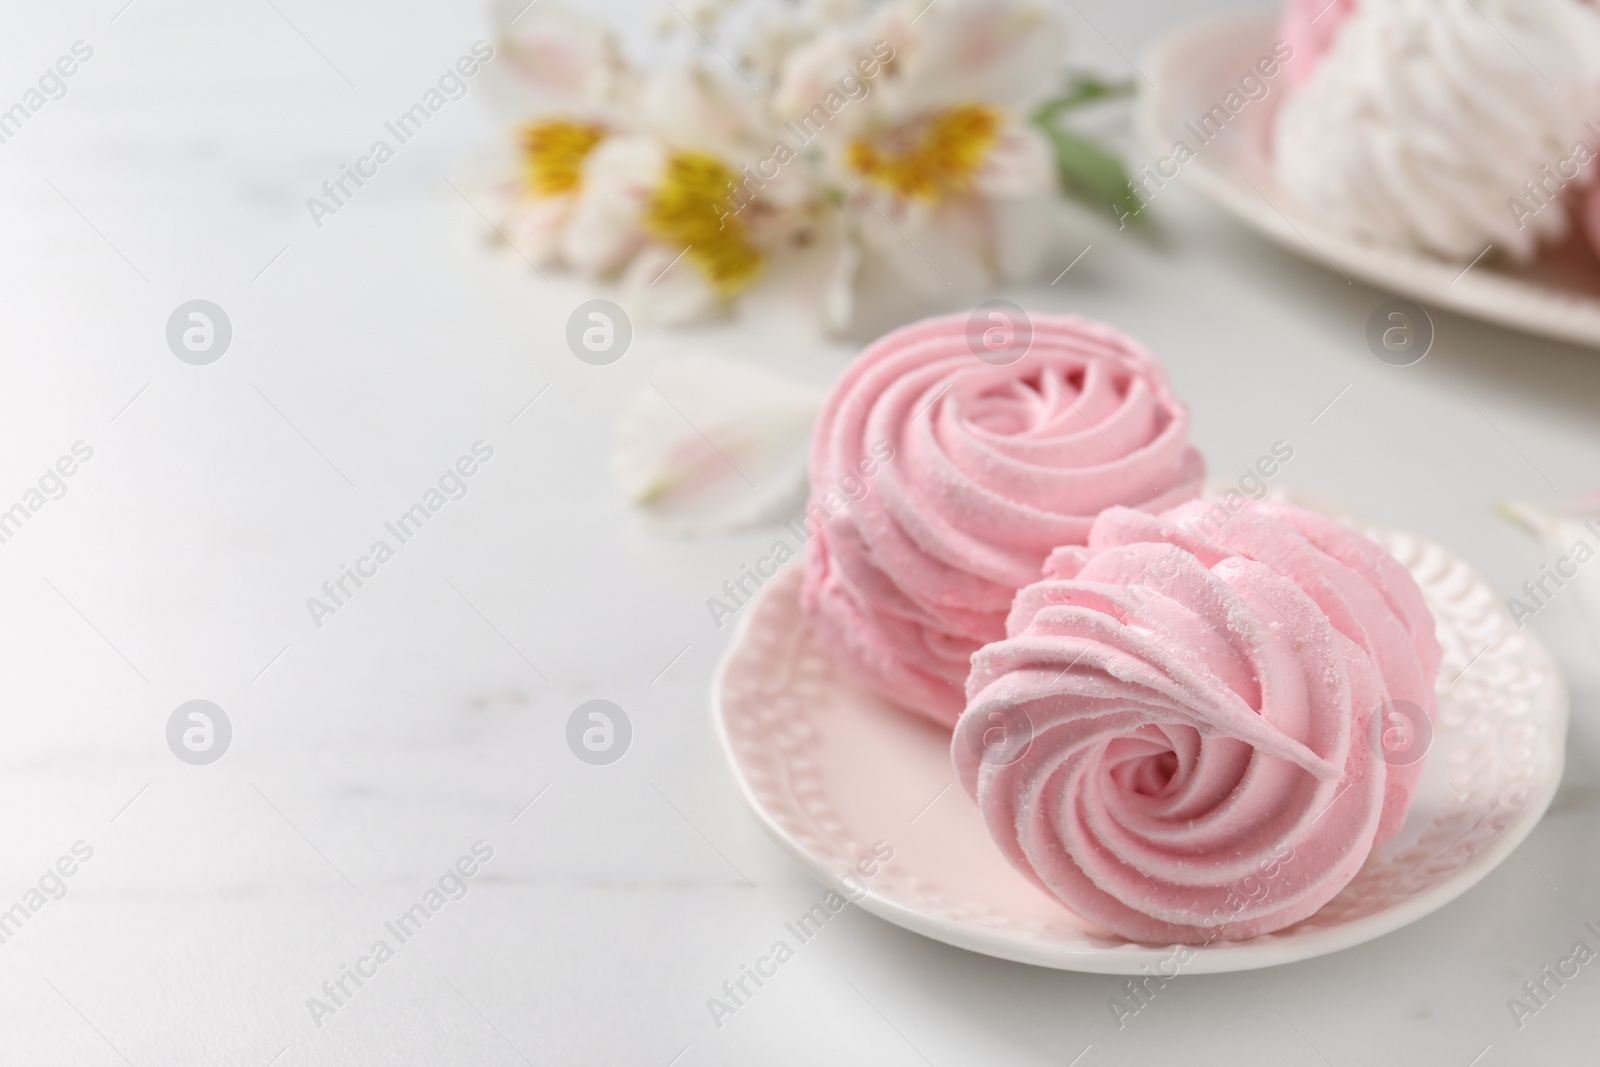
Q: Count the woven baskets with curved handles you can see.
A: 0